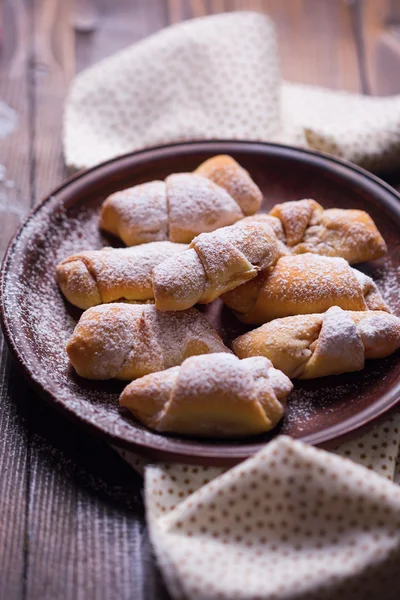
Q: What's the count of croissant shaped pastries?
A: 8